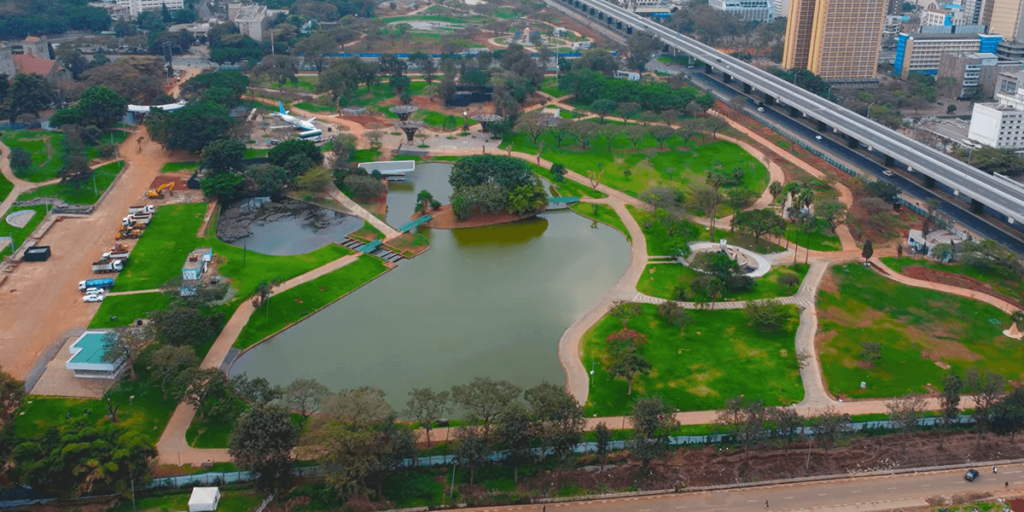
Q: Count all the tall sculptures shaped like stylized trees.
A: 3